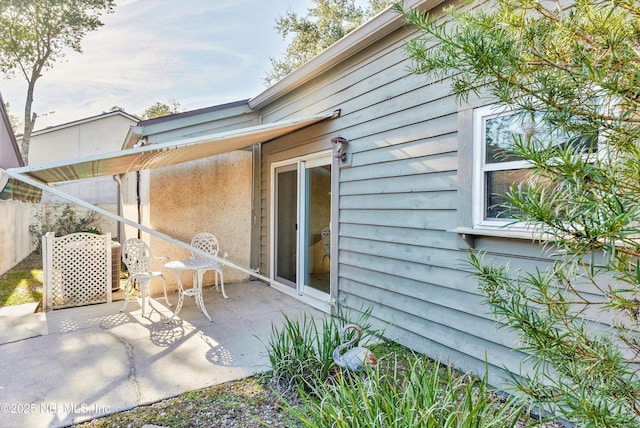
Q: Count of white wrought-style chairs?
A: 2